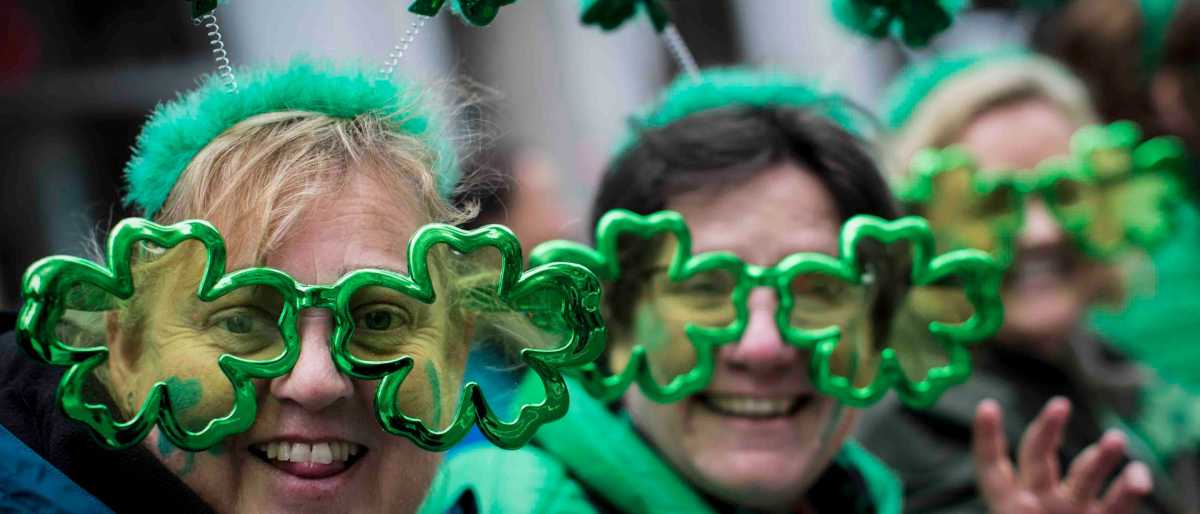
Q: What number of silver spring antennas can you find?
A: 3